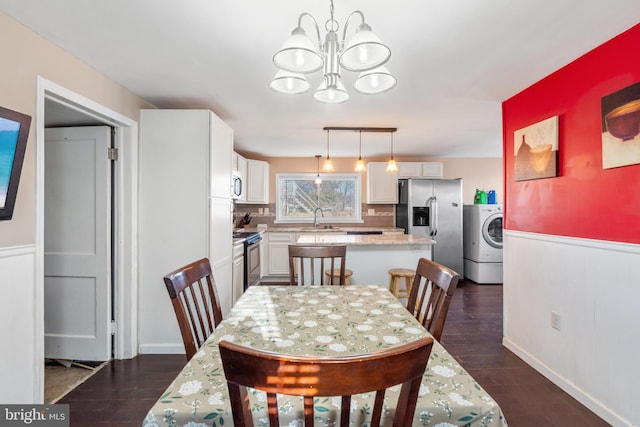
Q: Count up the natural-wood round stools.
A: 2